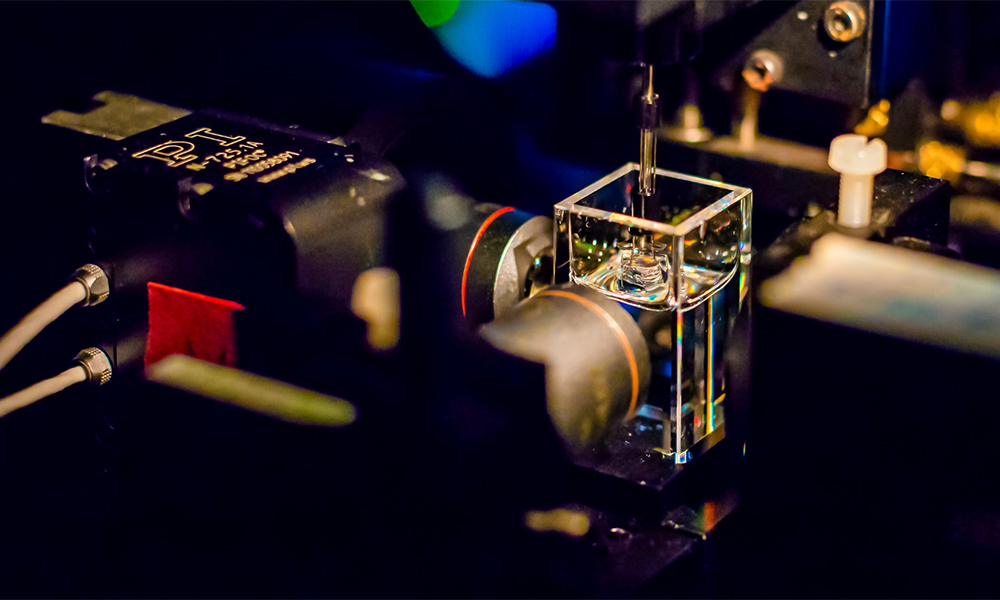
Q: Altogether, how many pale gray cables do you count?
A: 2